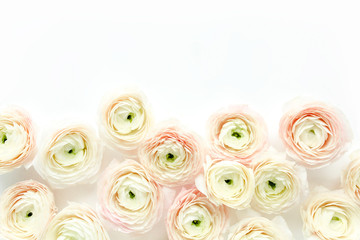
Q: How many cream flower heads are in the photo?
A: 15